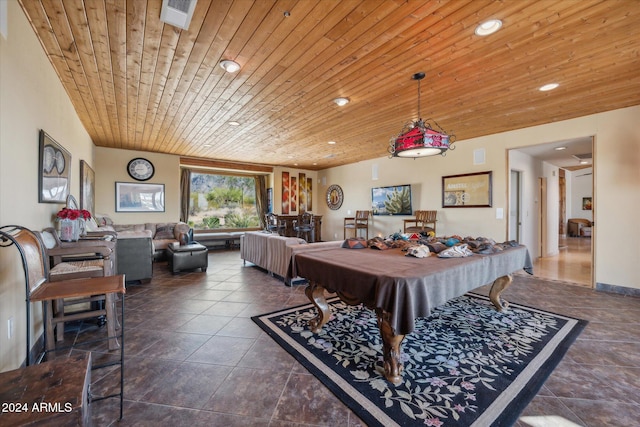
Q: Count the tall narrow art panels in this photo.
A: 4